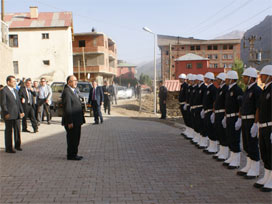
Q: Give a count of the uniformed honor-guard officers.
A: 9